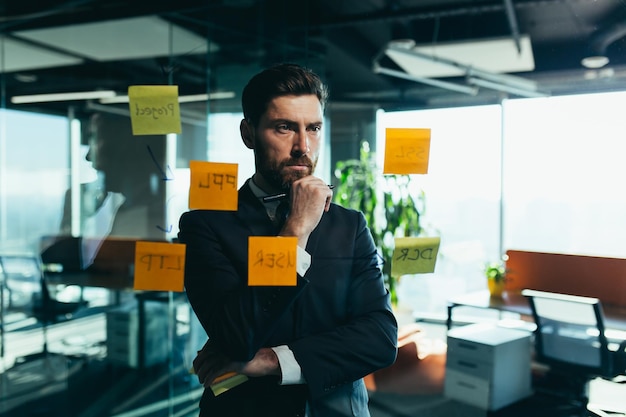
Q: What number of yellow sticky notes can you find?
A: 2